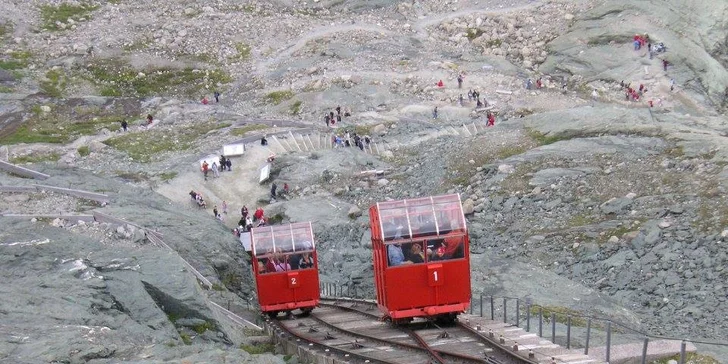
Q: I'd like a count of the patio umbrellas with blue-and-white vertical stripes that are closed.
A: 0